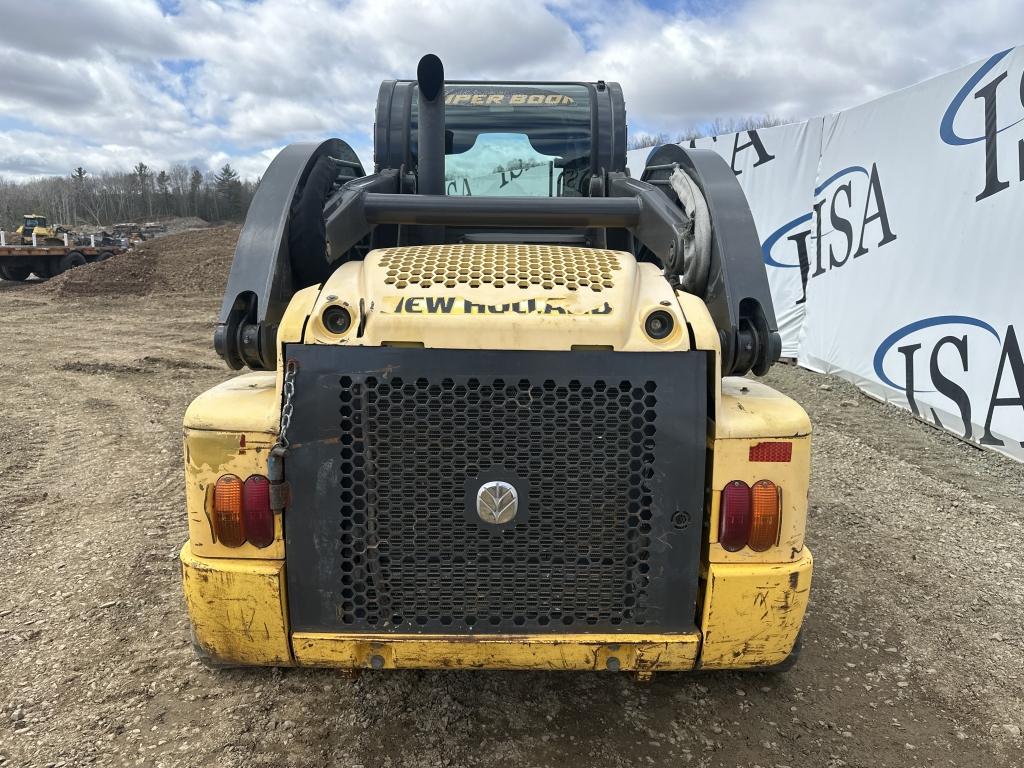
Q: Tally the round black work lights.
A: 2